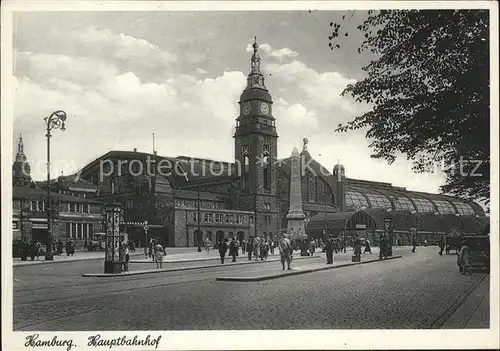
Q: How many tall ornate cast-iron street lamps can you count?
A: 1